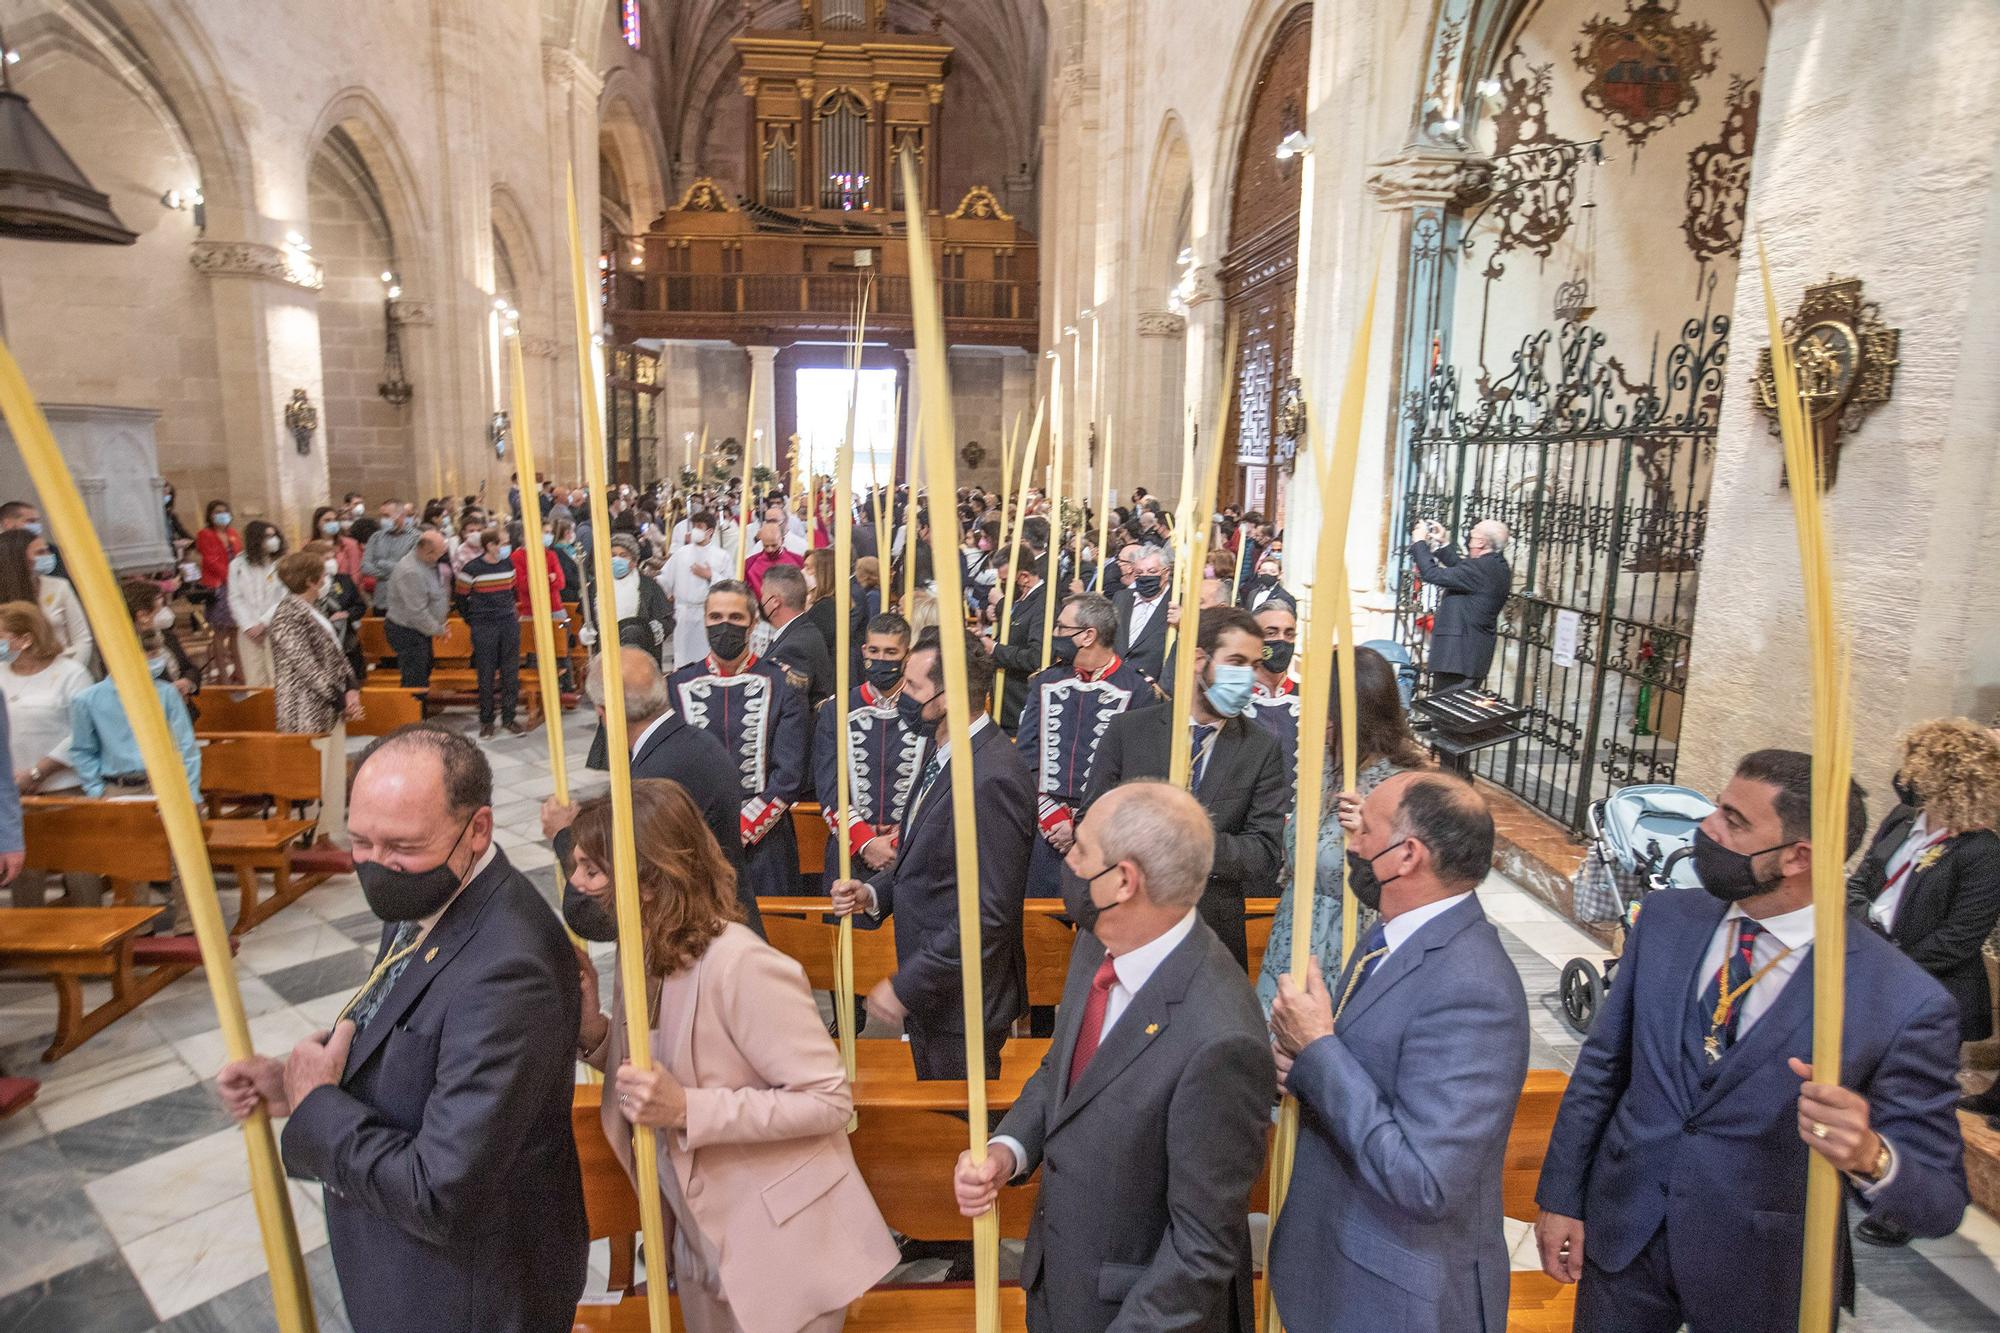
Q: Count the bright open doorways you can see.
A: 1